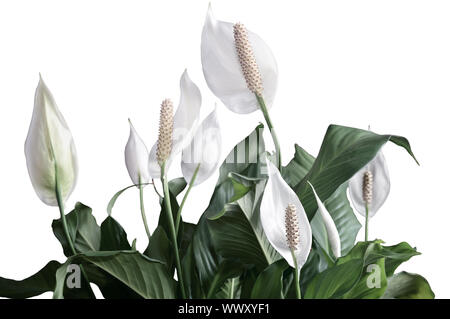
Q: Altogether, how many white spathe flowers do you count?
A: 8